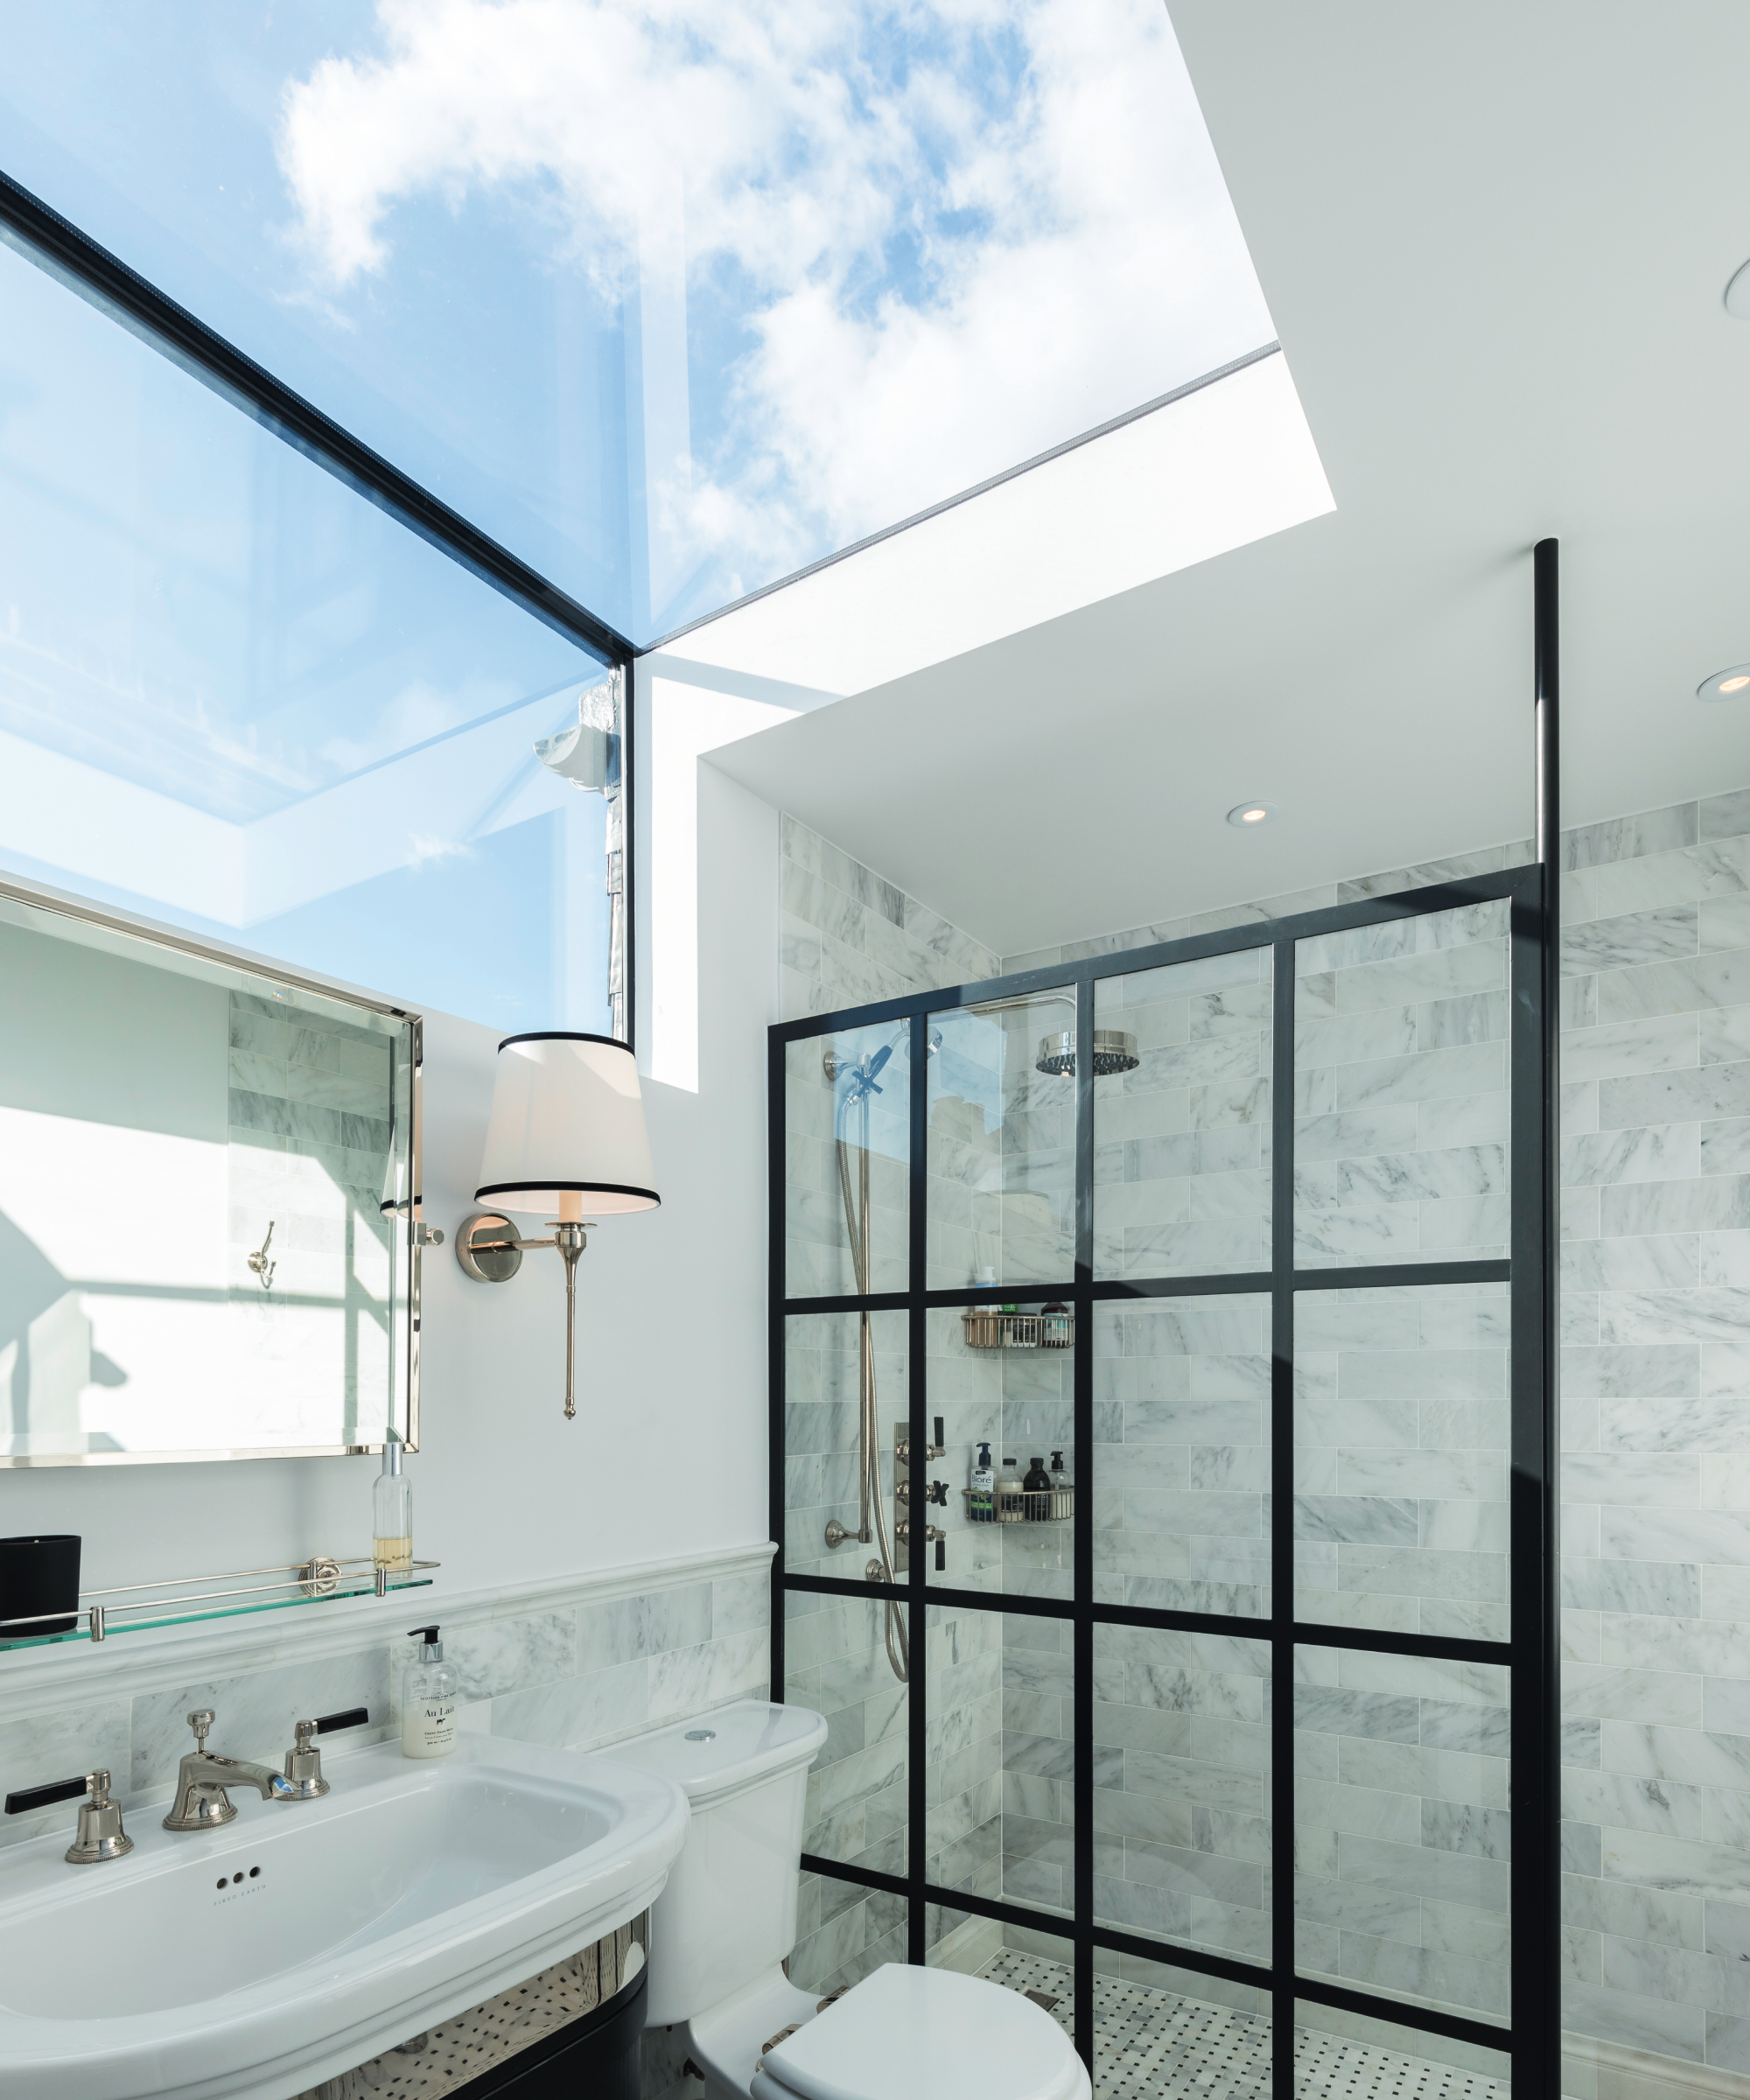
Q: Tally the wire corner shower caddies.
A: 2